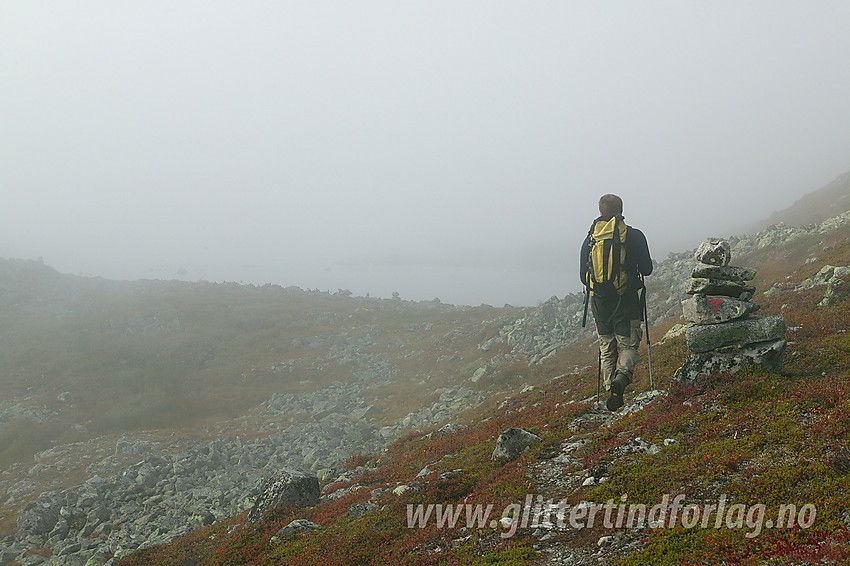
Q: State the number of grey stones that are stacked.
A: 6